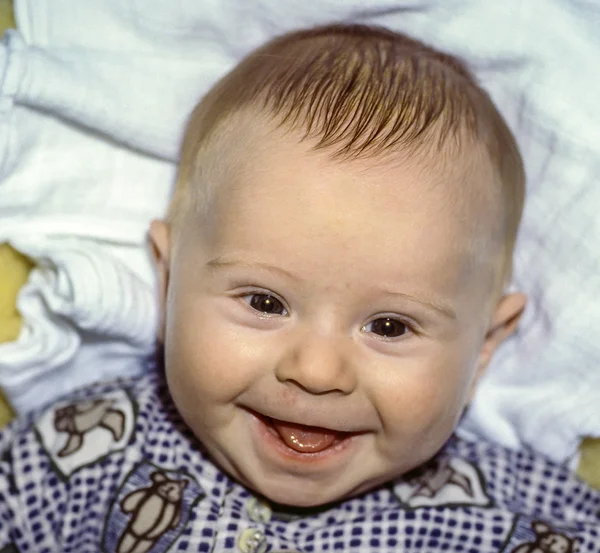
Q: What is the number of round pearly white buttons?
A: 2